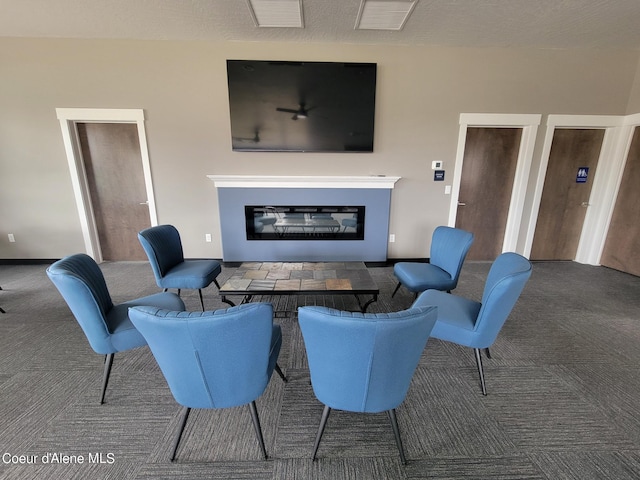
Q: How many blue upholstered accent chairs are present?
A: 6